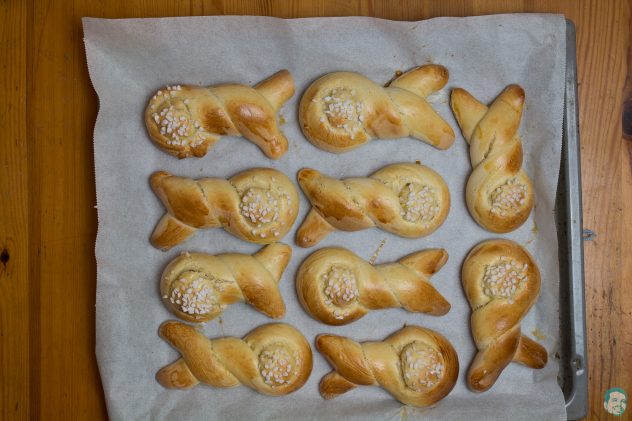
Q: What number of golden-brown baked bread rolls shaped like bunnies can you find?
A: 10